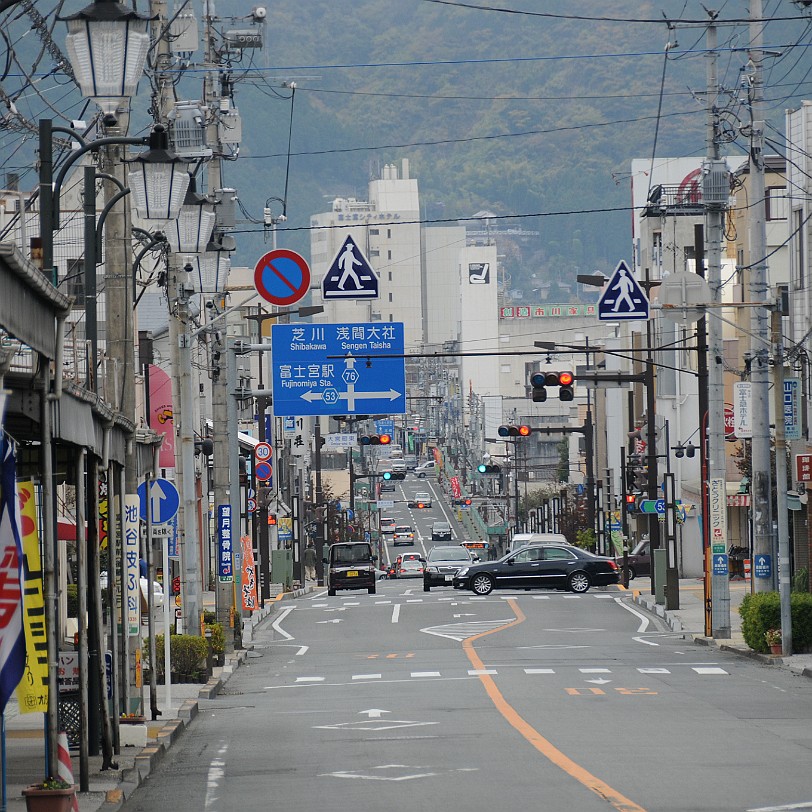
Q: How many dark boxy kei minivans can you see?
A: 1